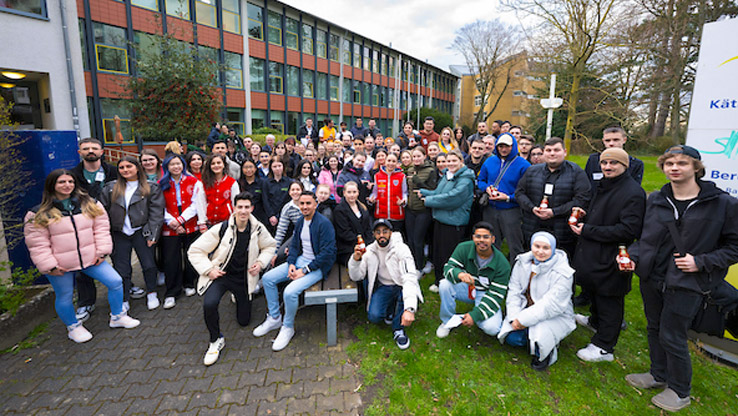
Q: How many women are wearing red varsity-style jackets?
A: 2